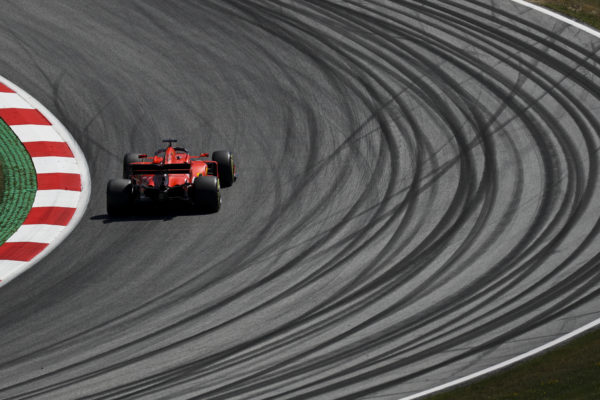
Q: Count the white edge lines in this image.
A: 3